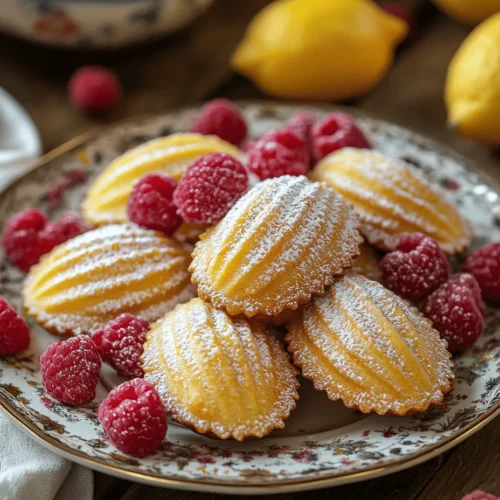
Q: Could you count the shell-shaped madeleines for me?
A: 6